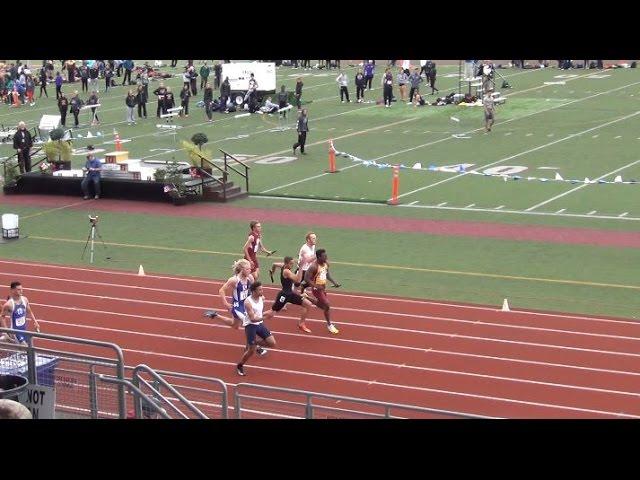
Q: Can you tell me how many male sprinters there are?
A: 7